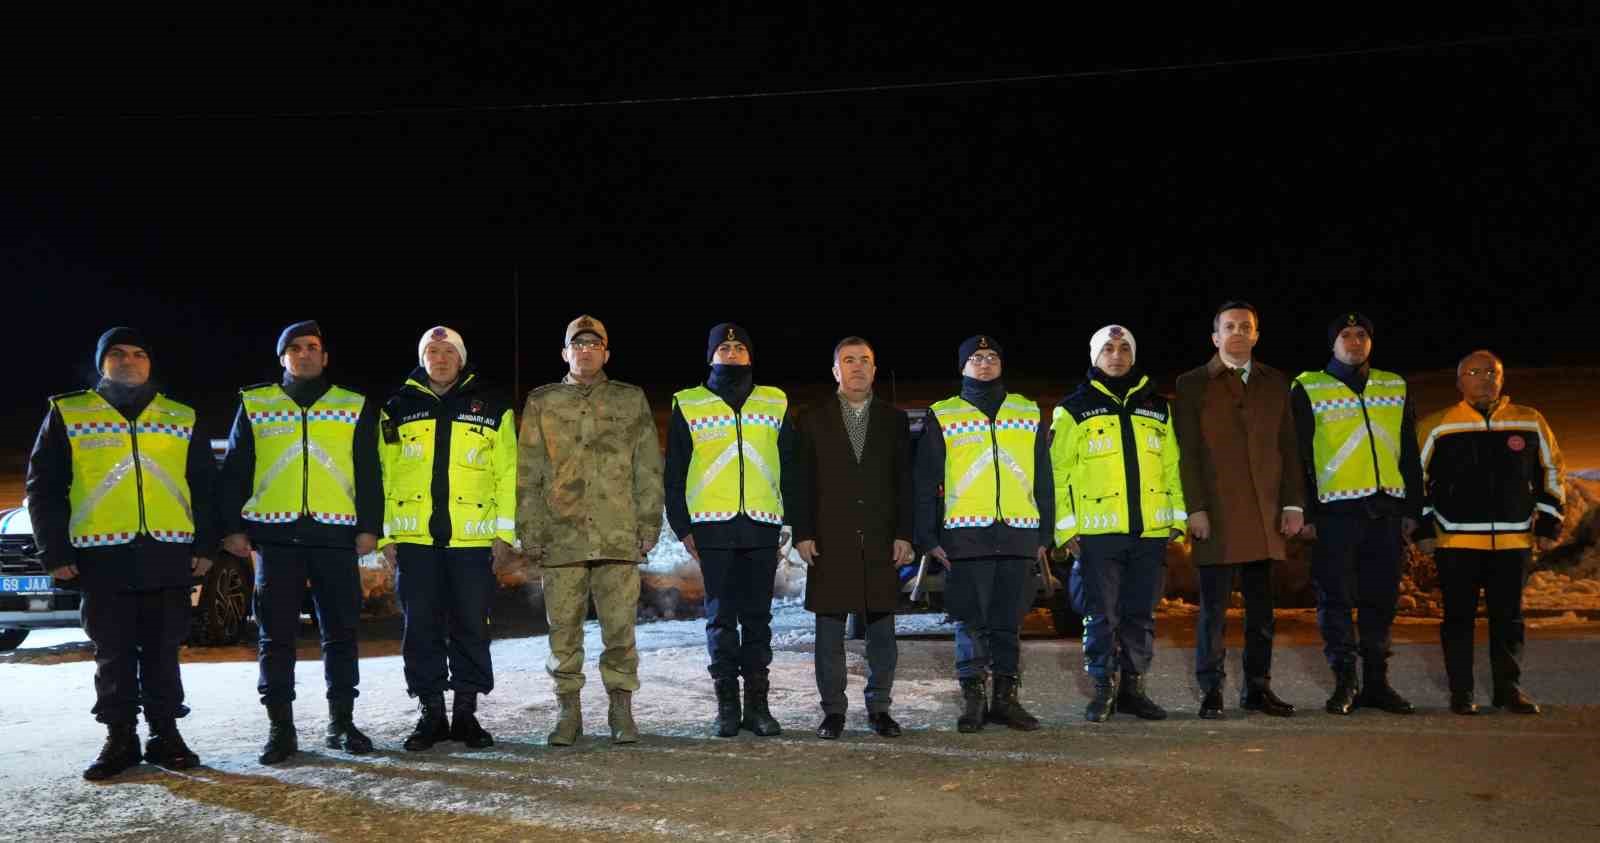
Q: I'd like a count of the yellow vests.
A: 5